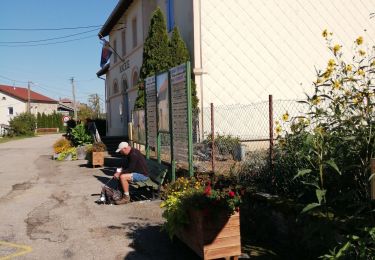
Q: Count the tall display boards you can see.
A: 3